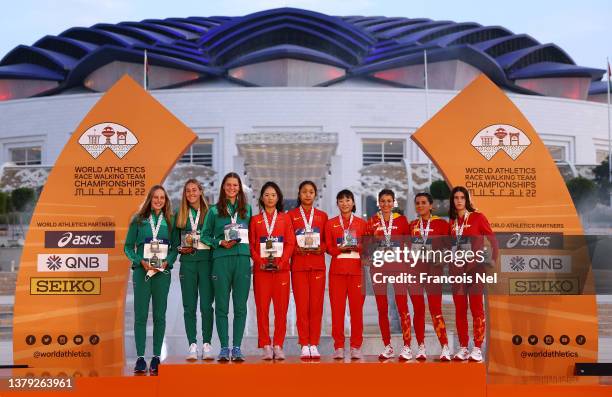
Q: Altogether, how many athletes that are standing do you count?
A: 9